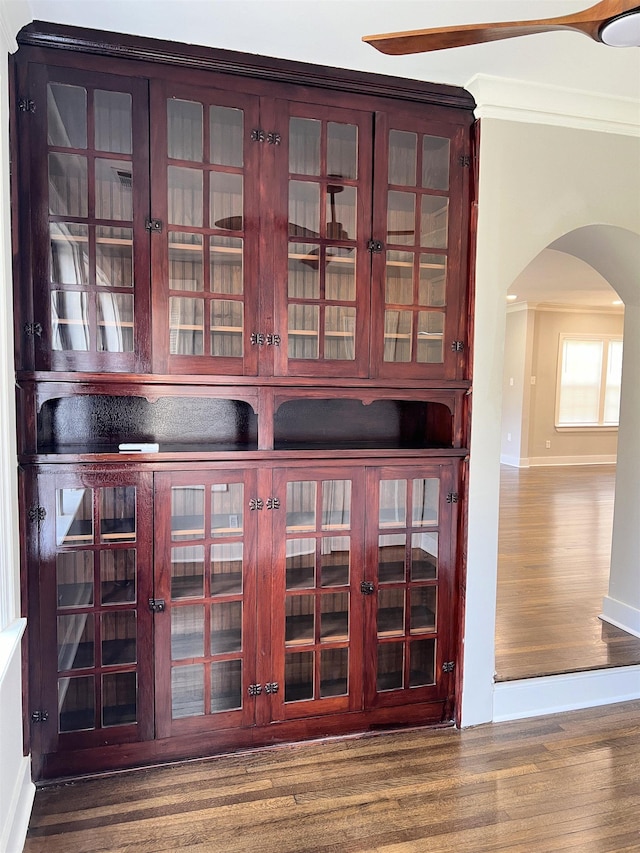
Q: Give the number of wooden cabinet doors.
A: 8